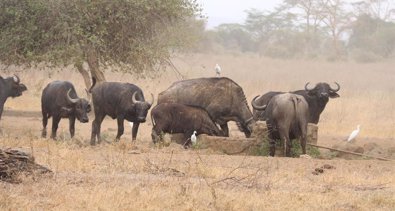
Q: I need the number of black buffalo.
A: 7